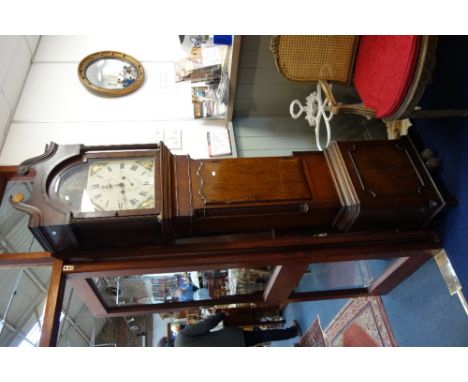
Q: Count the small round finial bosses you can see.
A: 2